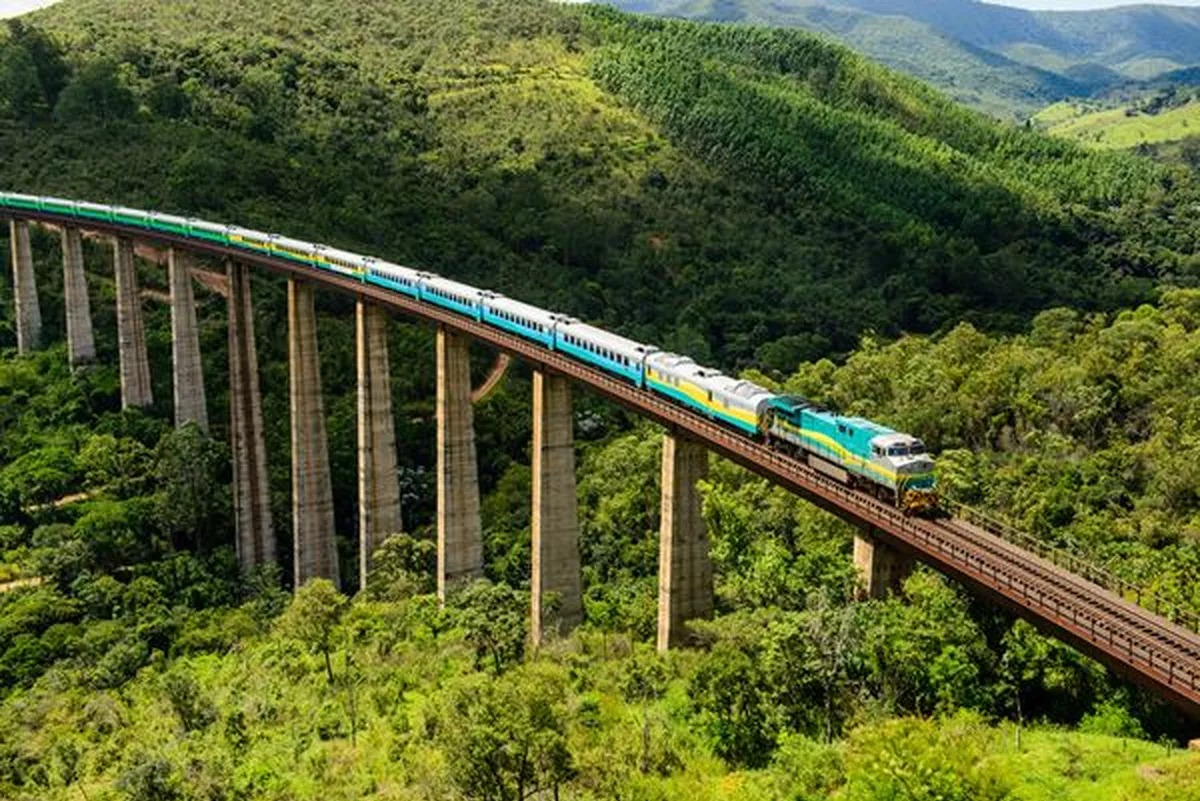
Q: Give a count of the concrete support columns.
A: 11